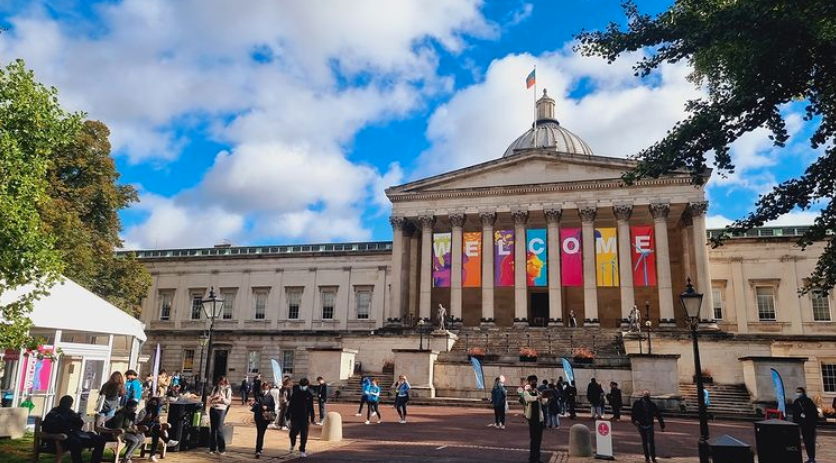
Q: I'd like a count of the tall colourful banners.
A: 7